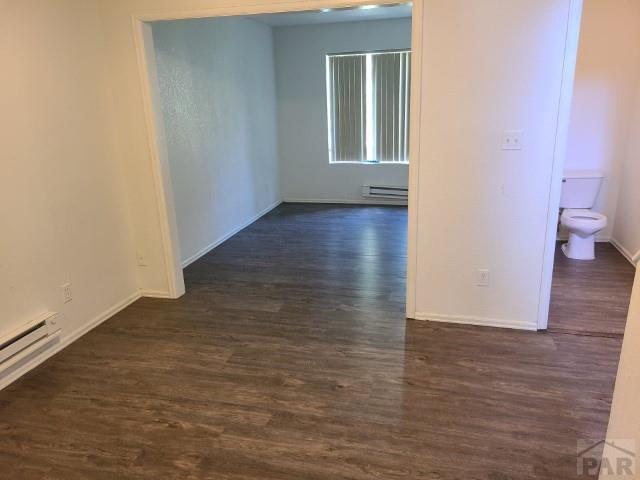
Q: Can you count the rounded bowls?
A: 1